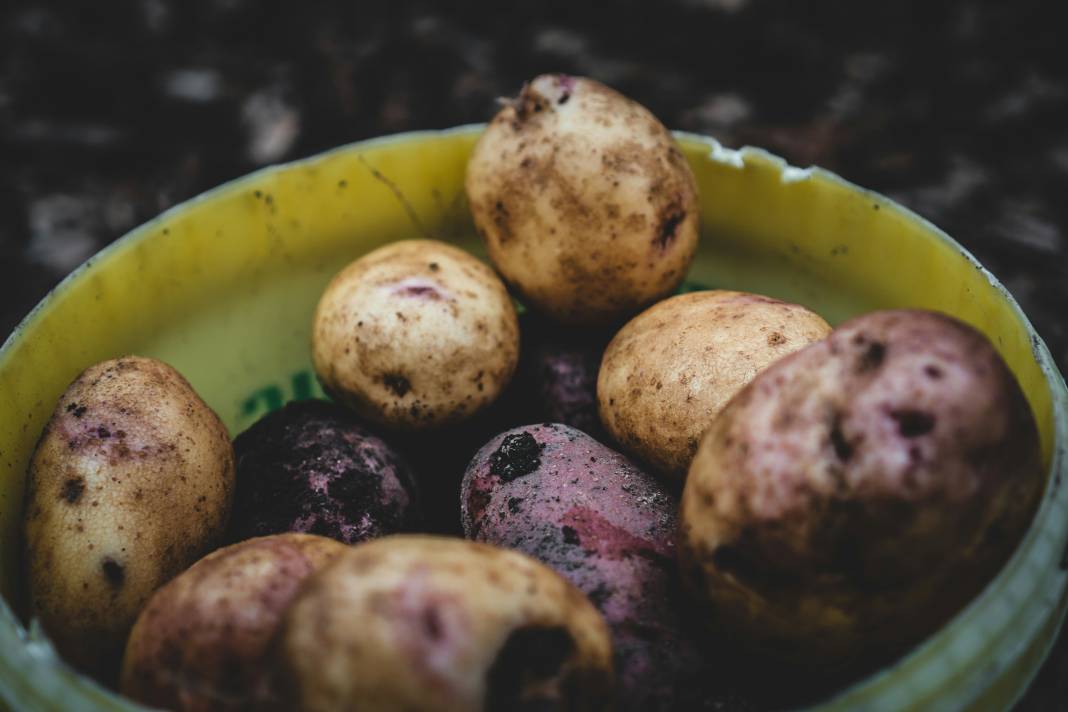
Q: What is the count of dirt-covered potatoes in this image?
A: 10